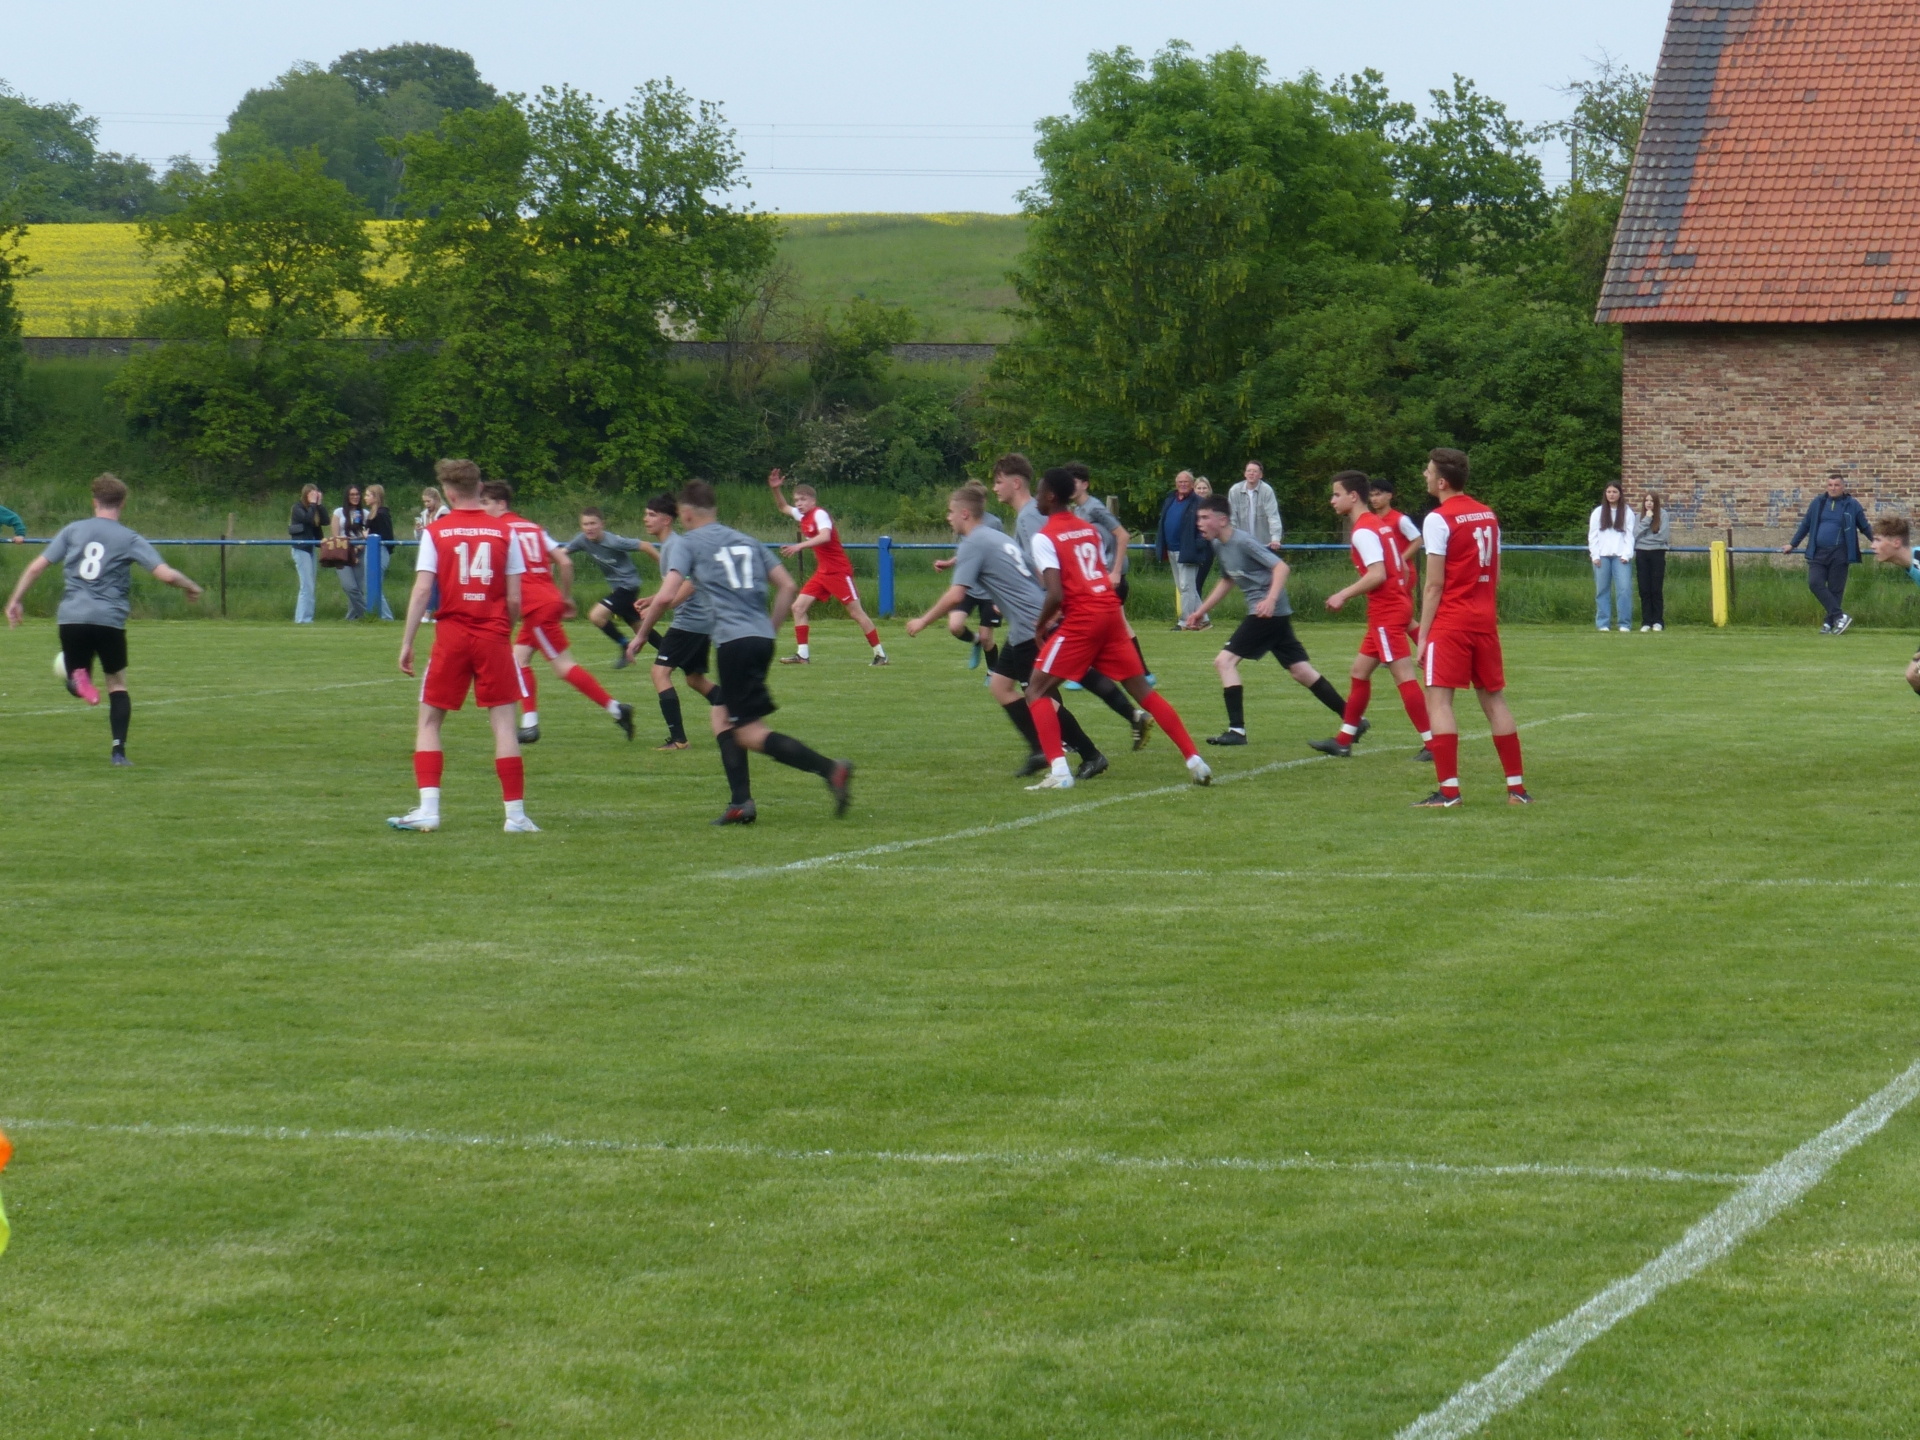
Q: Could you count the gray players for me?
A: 9